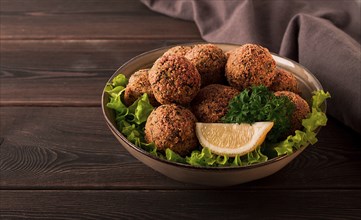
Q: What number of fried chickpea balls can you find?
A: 9